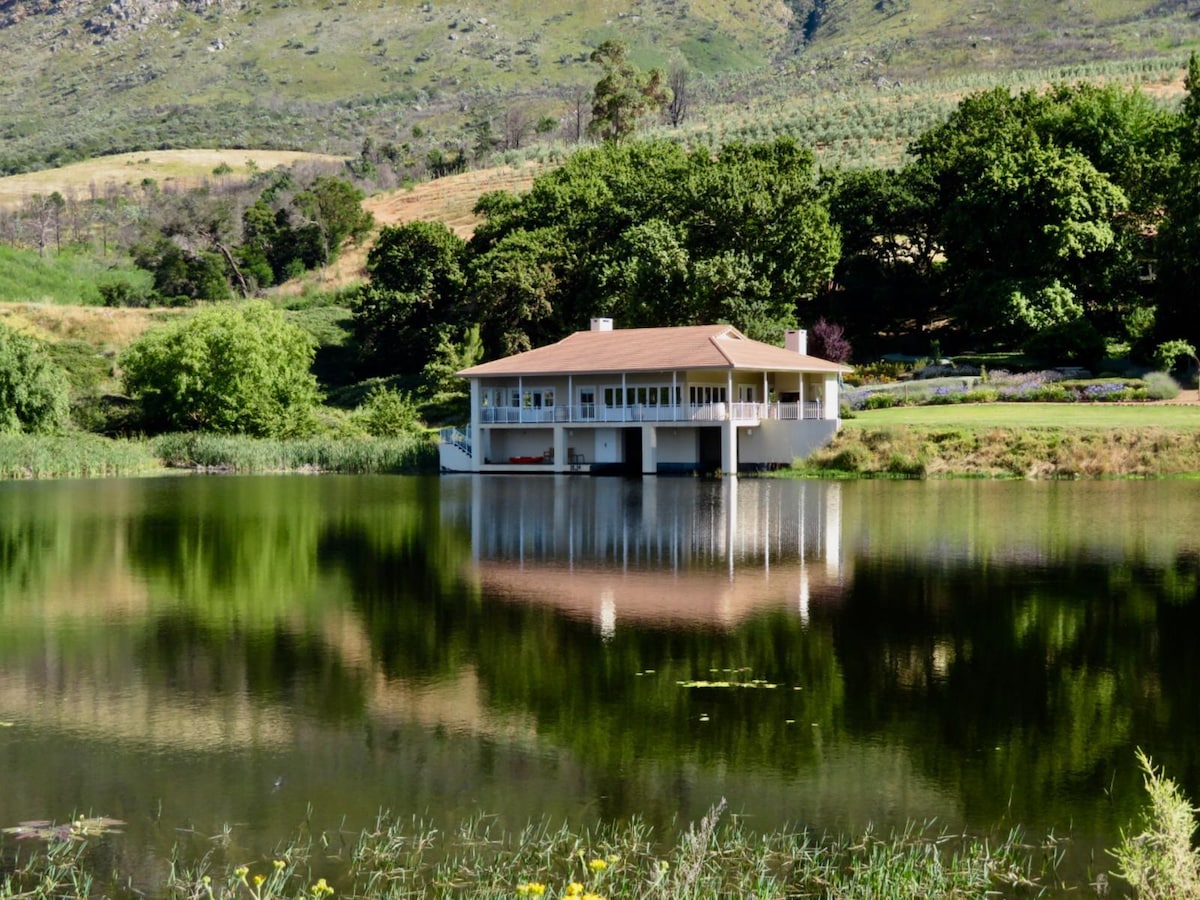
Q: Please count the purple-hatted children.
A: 0